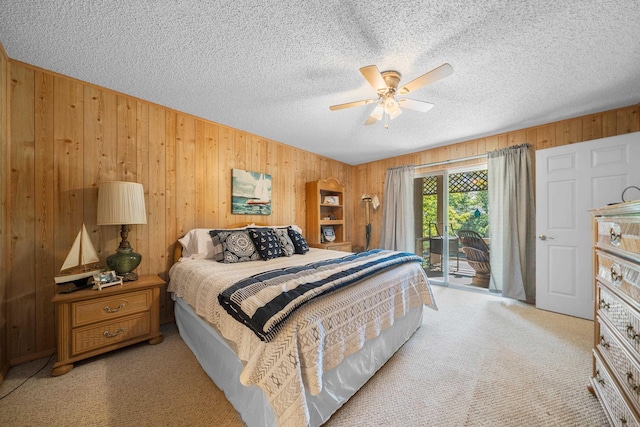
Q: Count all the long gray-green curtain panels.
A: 2